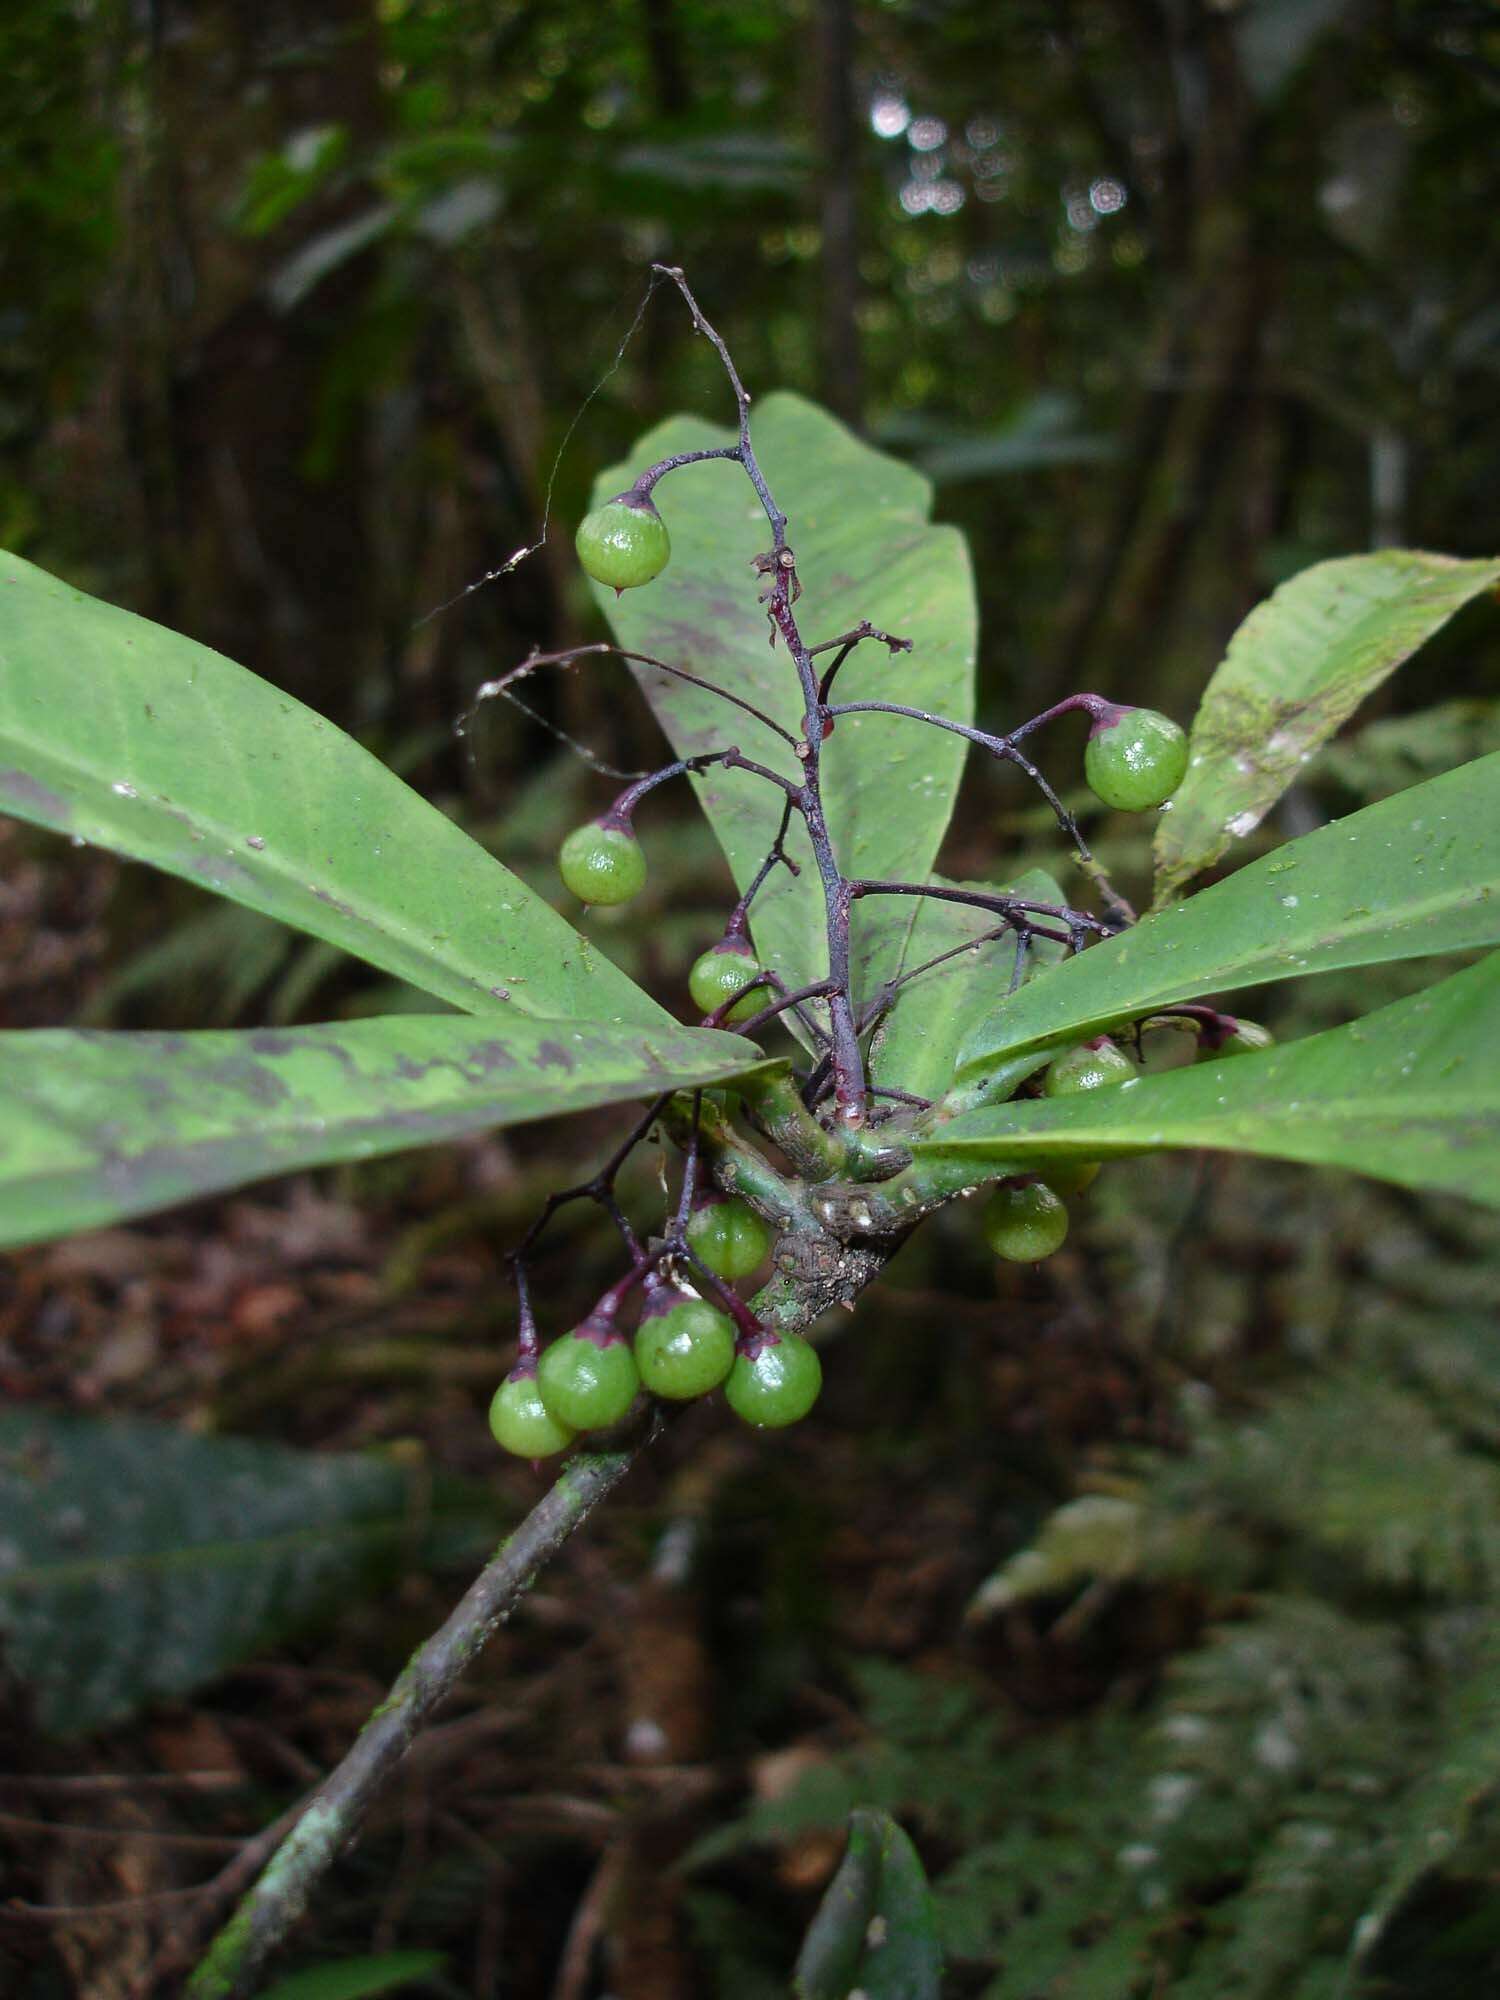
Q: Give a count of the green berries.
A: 13